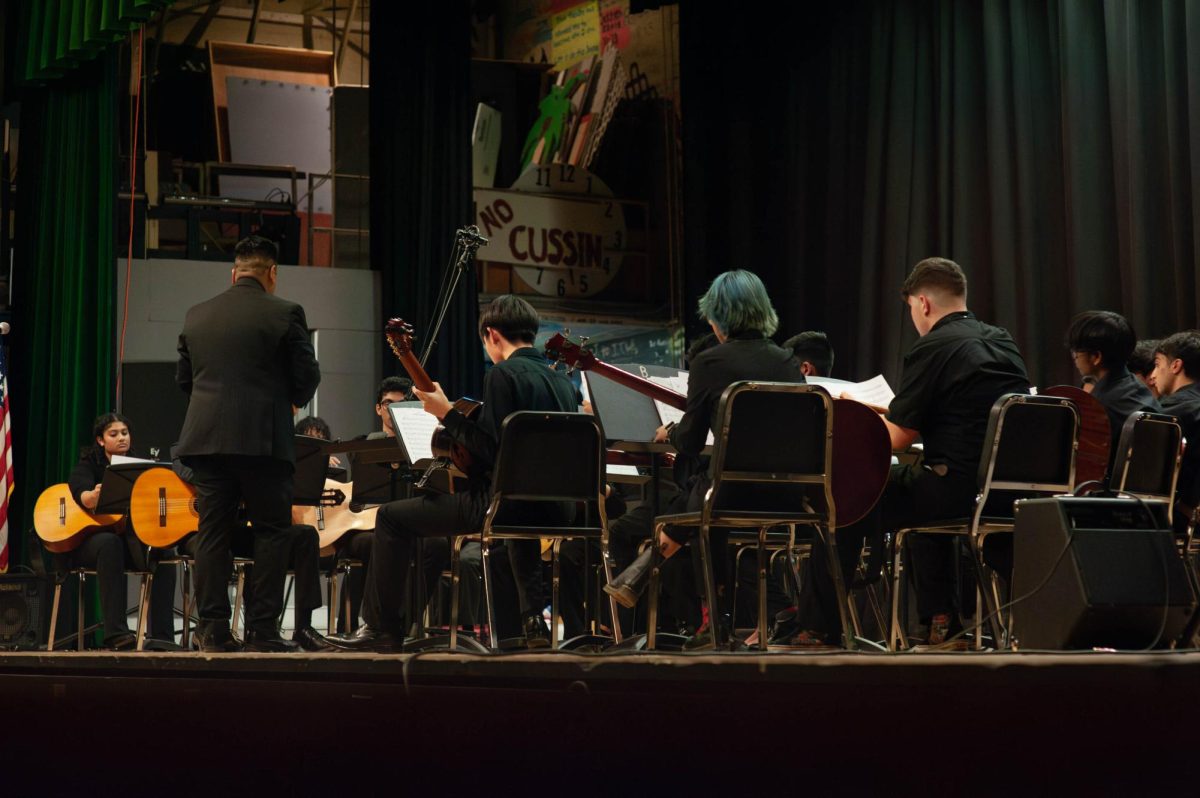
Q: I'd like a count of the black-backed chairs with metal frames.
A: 4